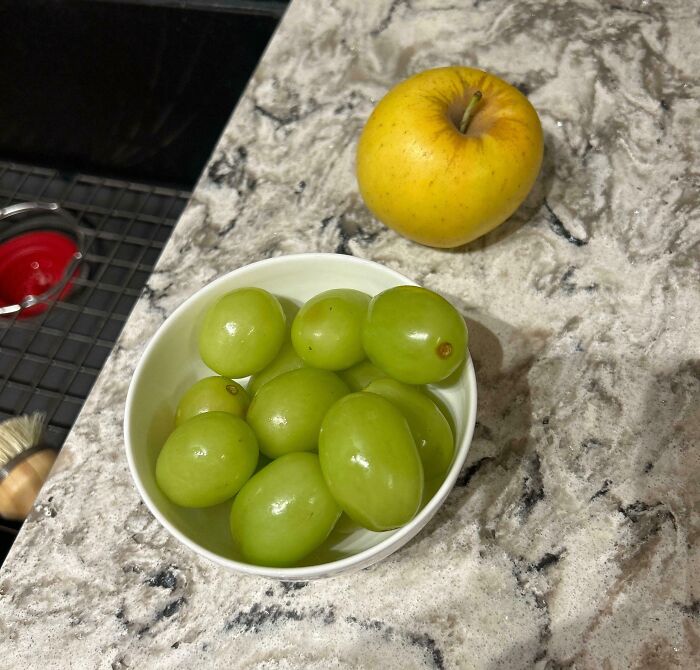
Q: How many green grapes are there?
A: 11